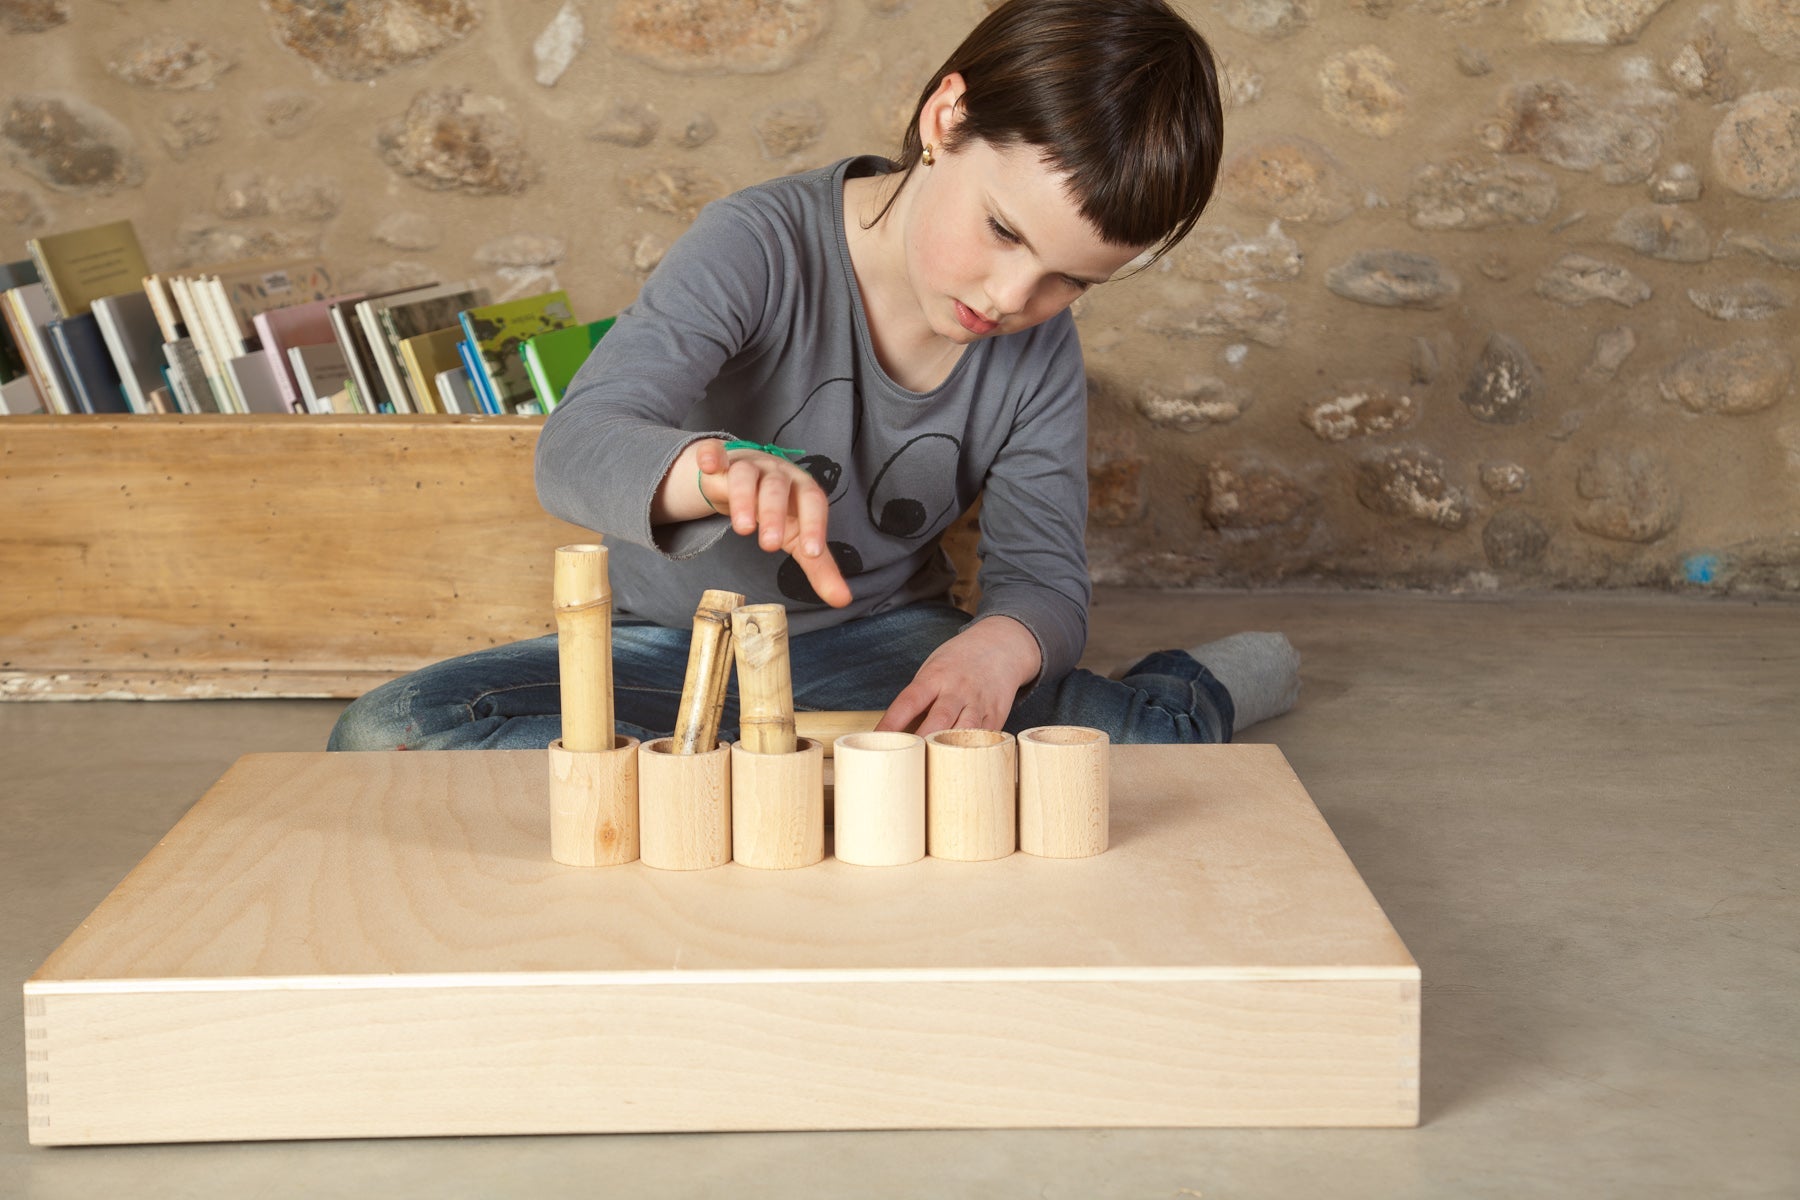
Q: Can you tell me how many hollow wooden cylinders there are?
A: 6